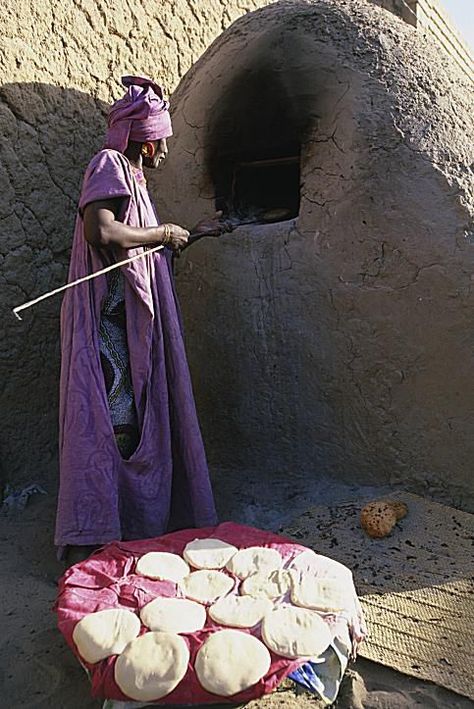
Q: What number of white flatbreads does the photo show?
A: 12